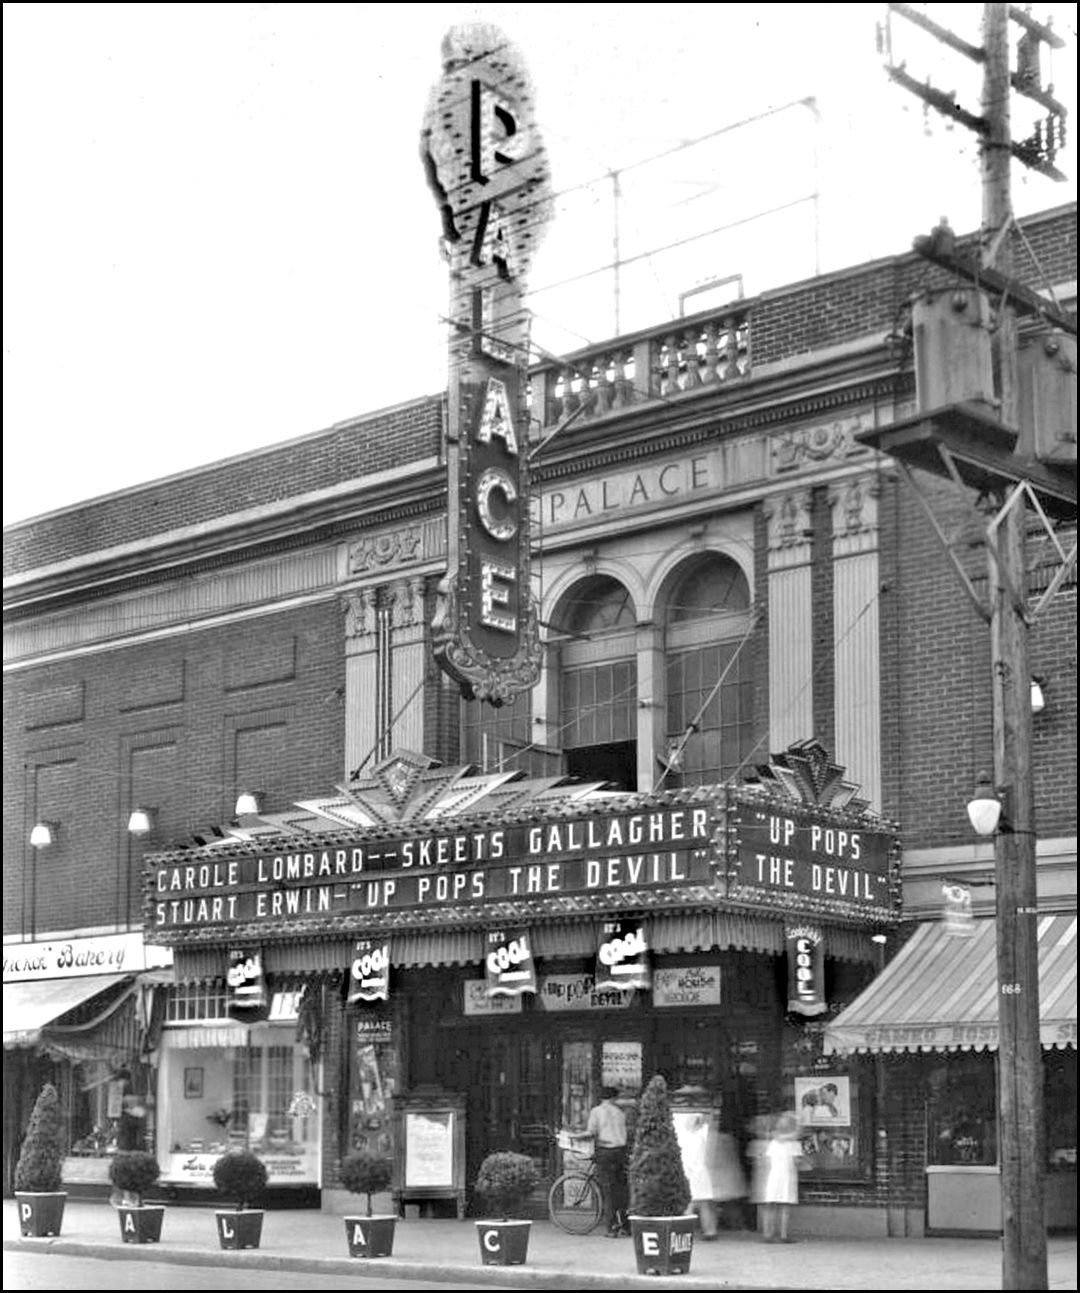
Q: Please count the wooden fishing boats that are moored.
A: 0